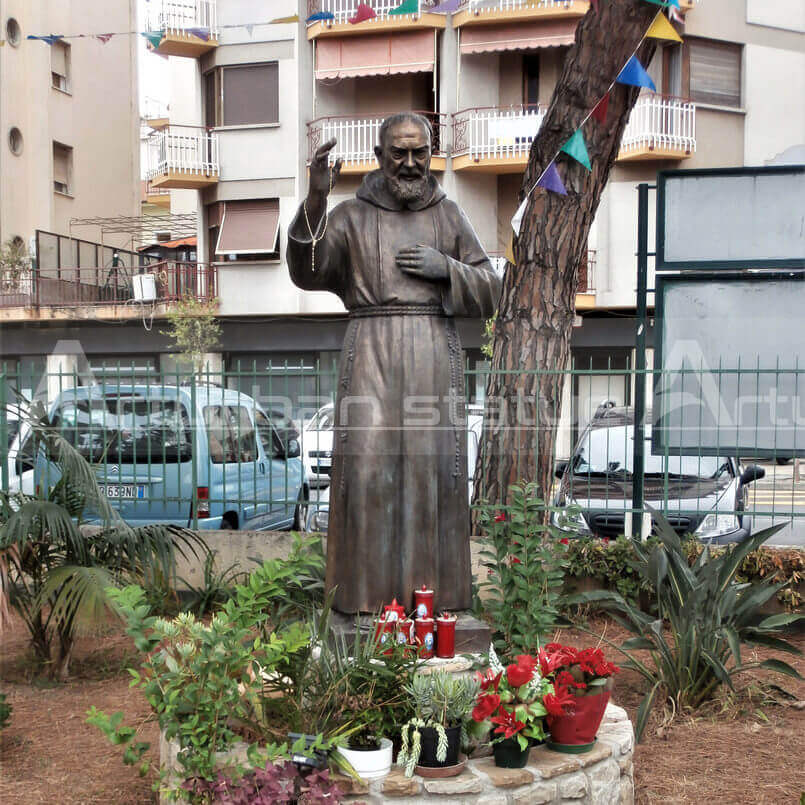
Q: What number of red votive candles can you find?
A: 6